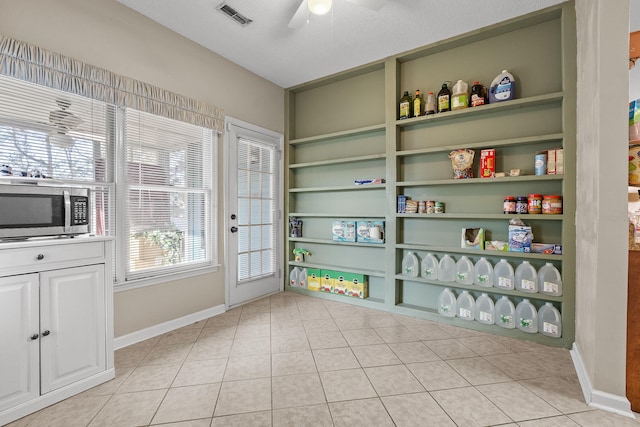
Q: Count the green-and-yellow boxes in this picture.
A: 4